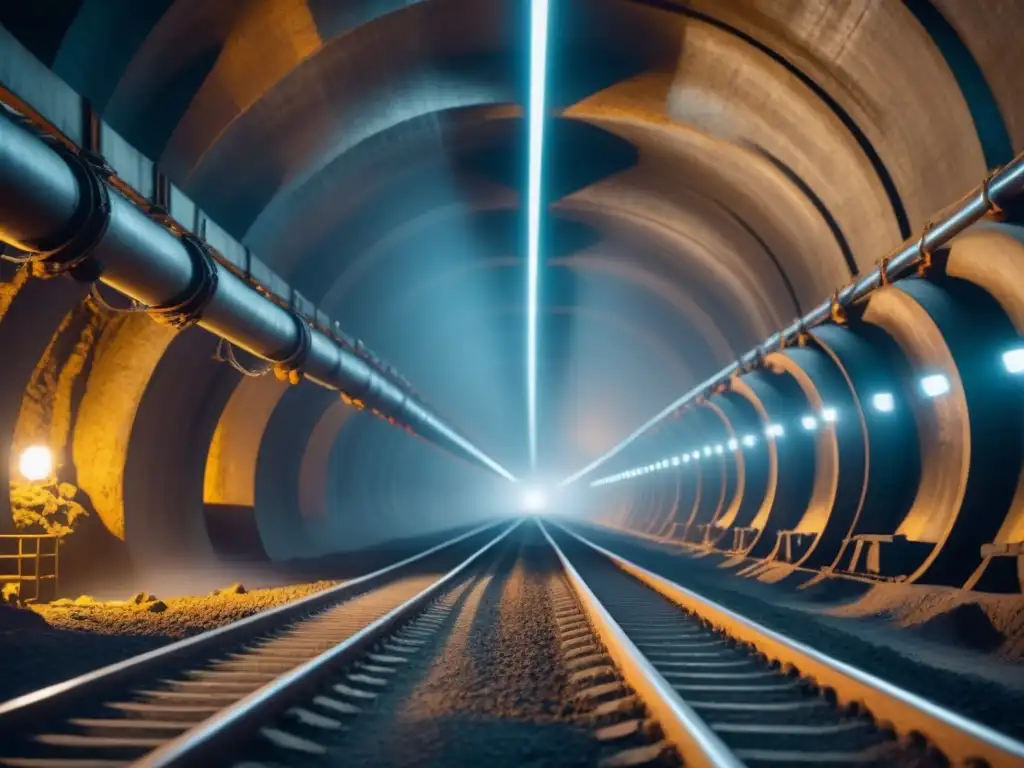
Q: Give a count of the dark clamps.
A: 3